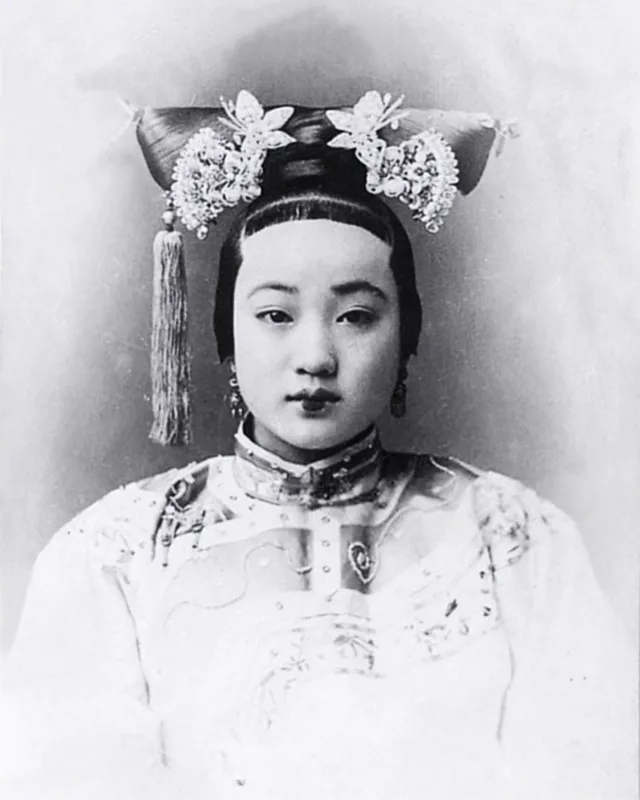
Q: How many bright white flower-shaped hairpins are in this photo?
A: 2